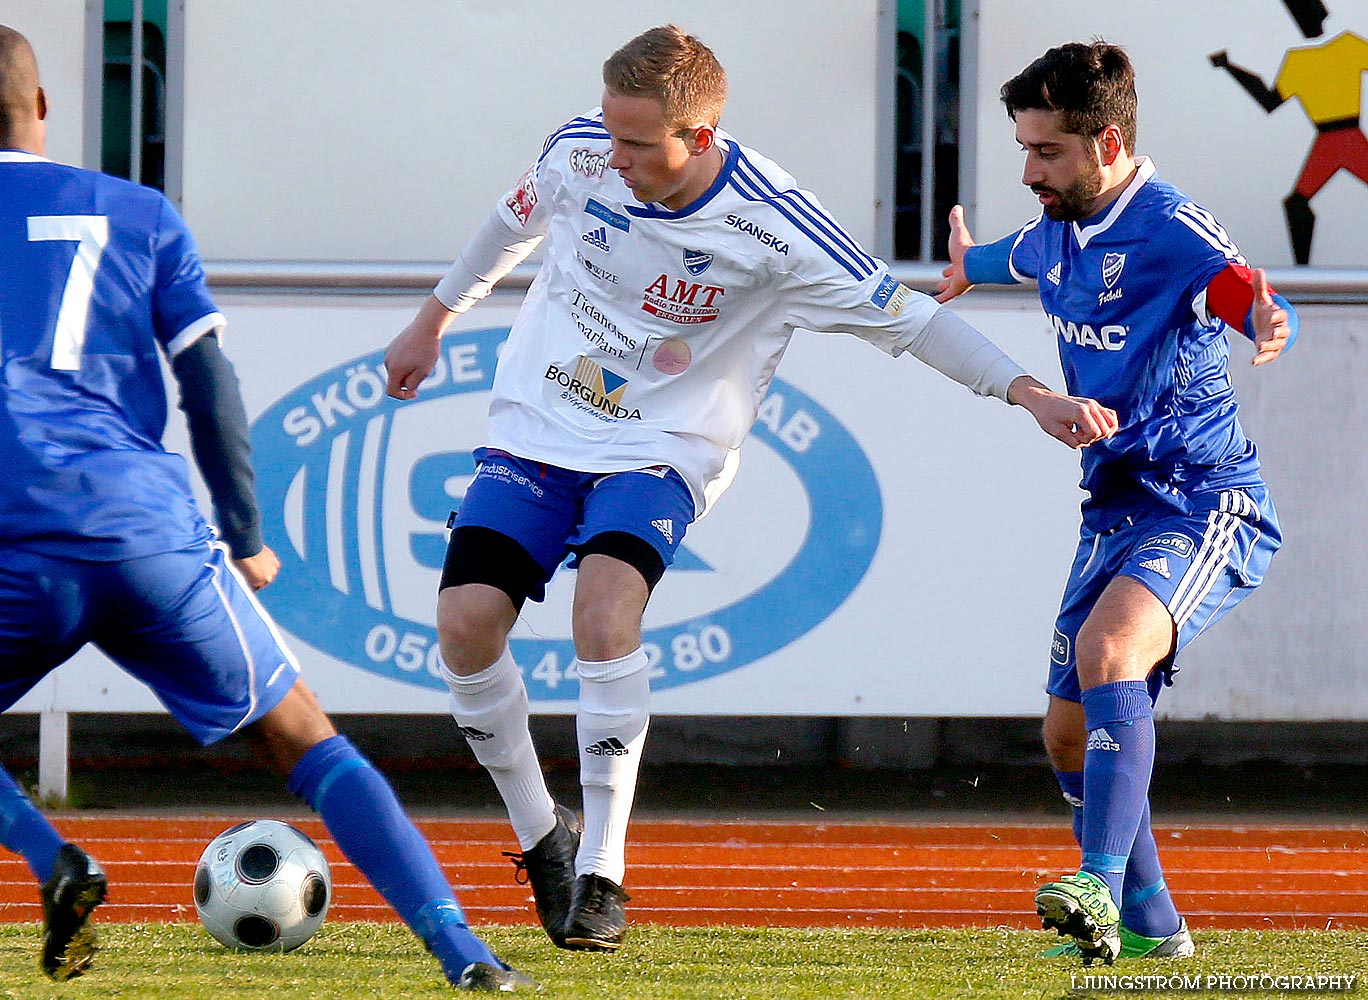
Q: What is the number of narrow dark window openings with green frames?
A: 2